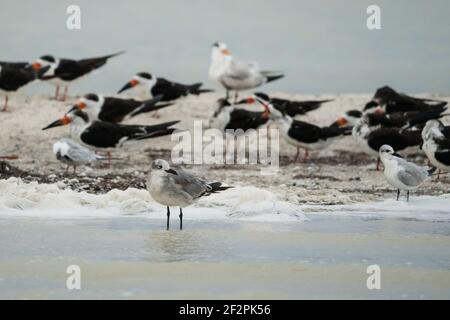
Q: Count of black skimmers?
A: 13